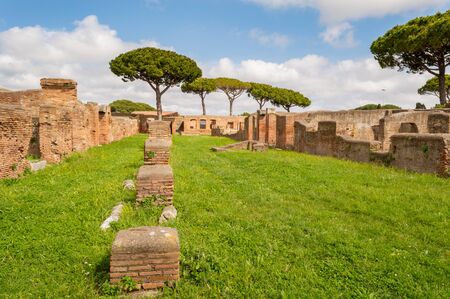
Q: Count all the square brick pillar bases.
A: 4